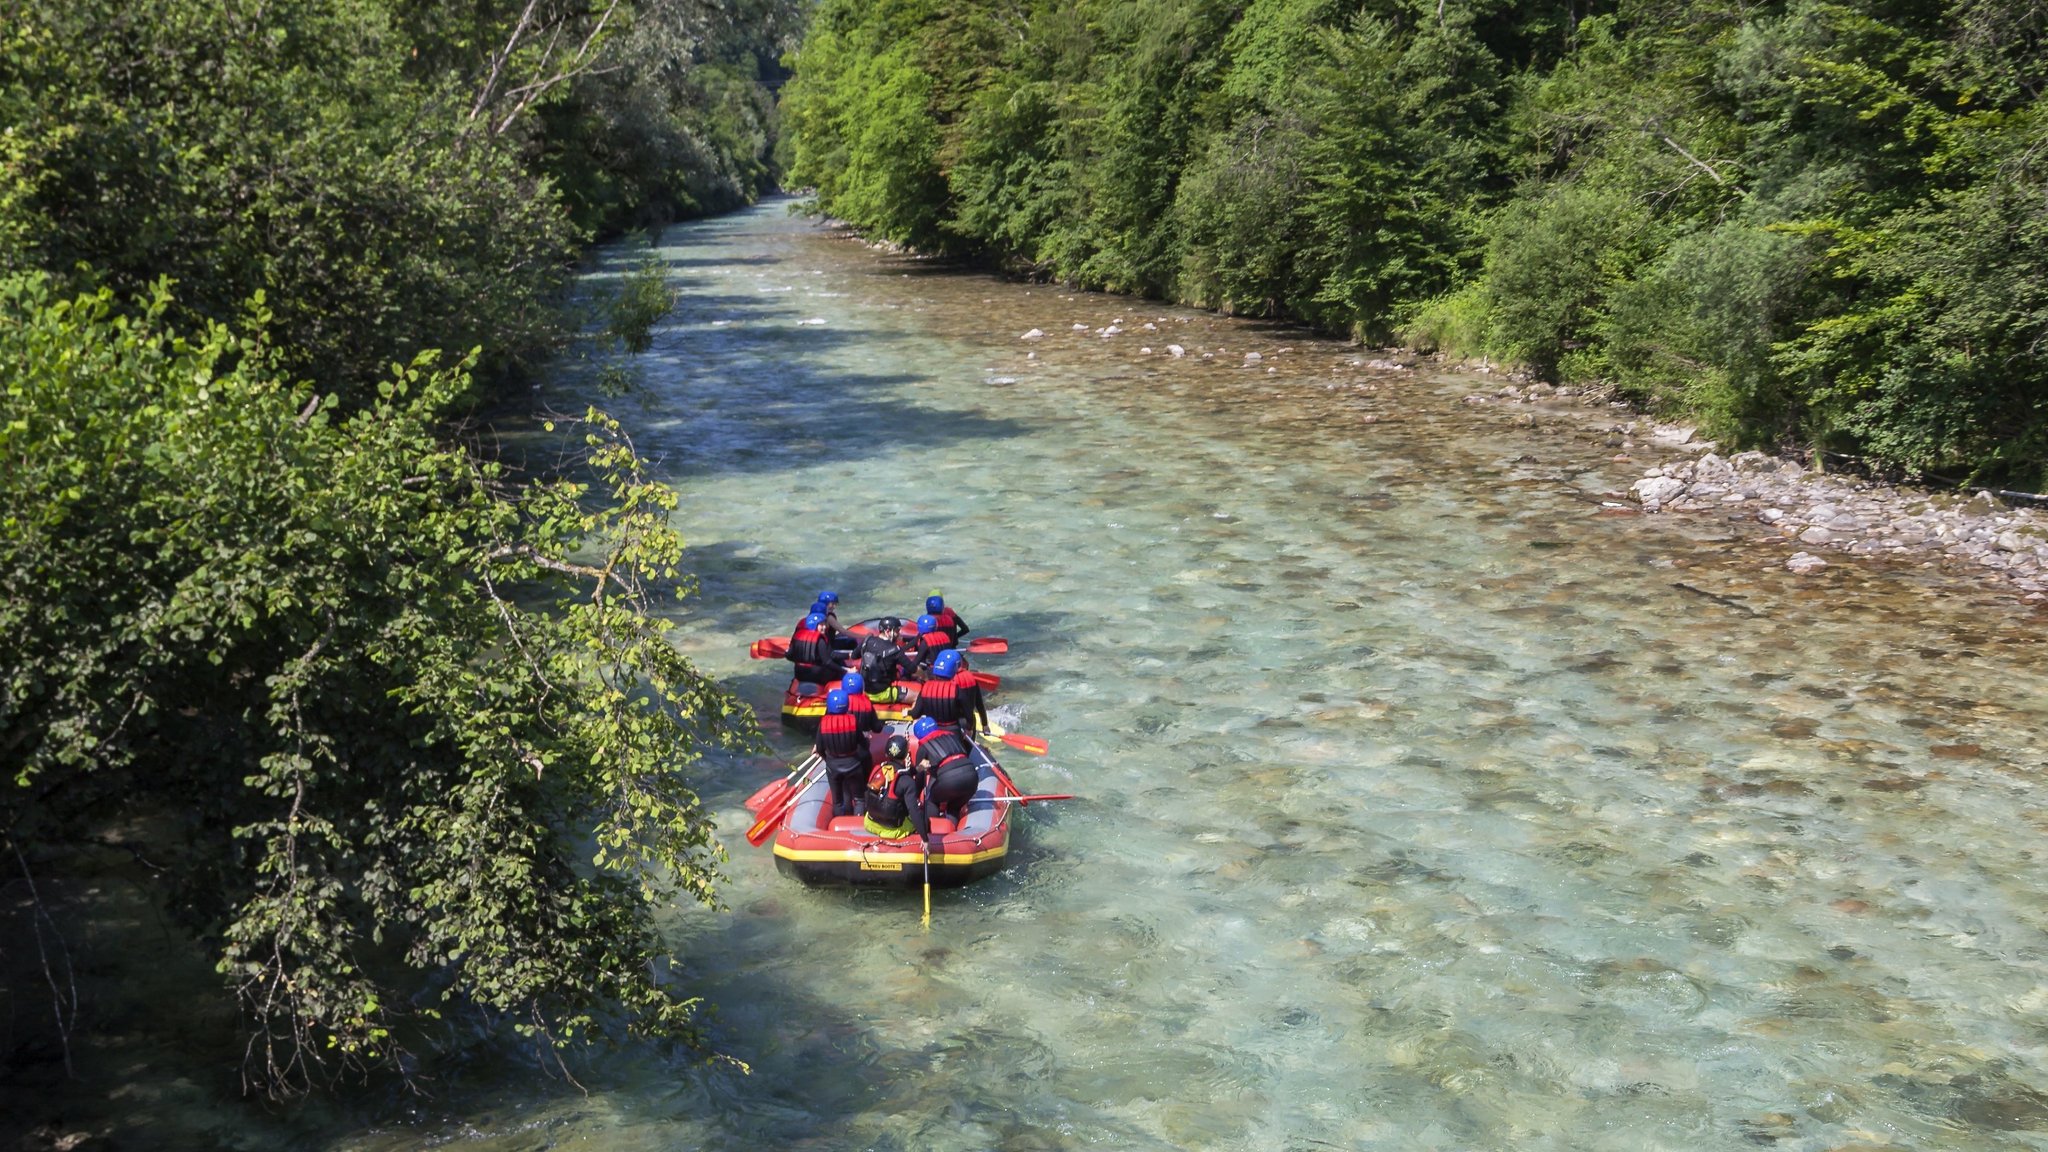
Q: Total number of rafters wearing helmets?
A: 13